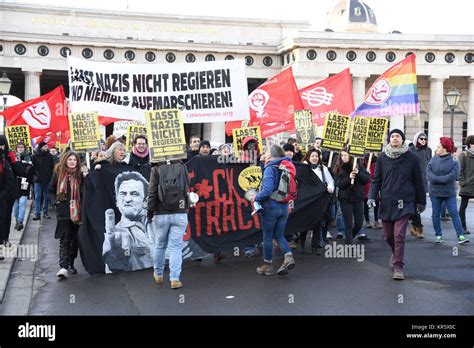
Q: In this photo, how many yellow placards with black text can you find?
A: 8